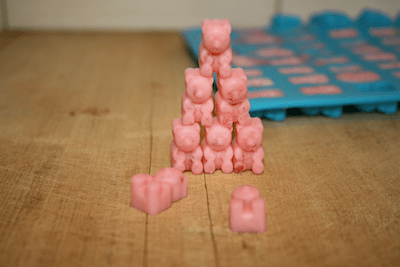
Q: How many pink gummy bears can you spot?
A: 8